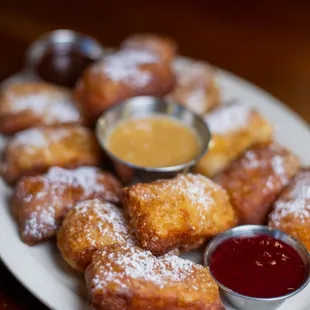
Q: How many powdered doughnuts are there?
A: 12